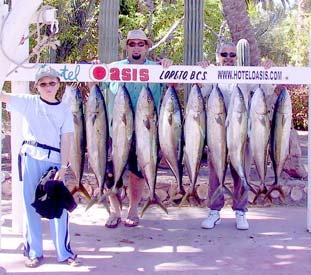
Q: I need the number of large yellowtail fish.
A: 10